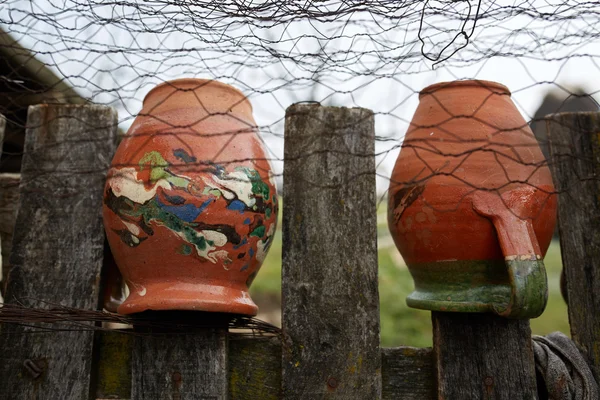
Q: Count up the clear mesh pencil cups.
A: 0